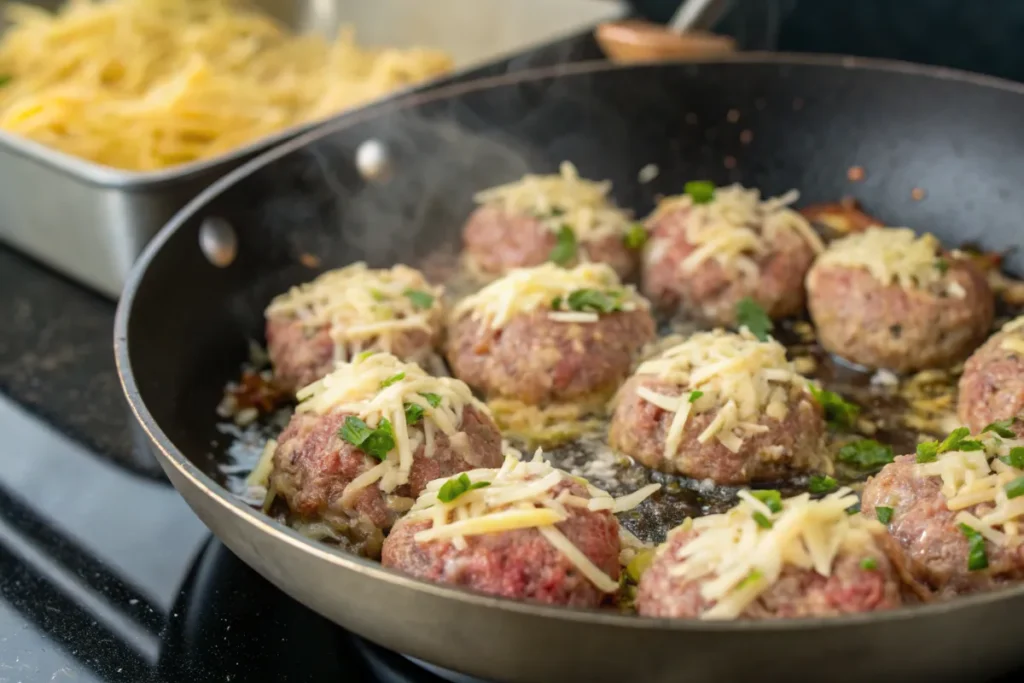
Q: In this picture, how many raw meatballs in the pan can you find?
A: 11